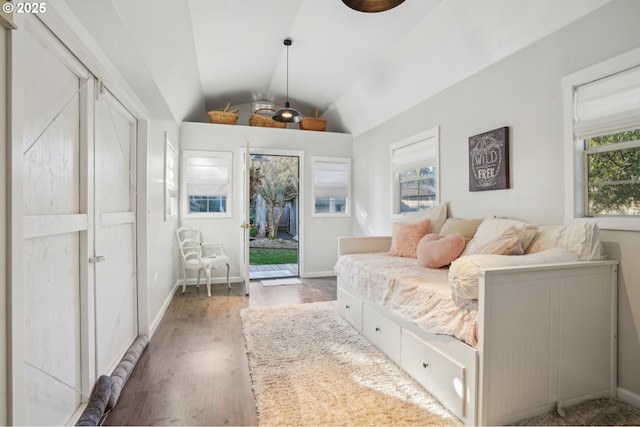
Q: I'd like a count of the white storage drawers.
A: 3